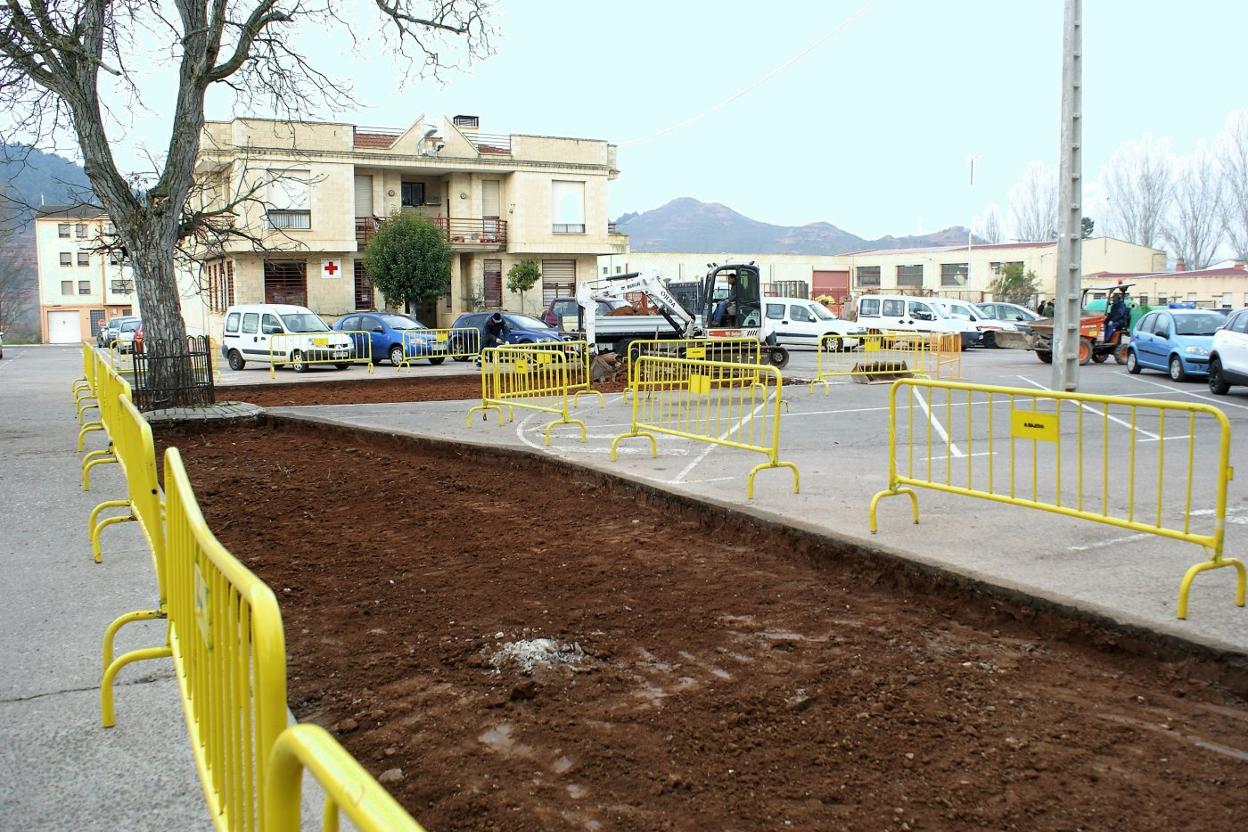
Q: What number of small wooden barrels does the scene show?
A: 0